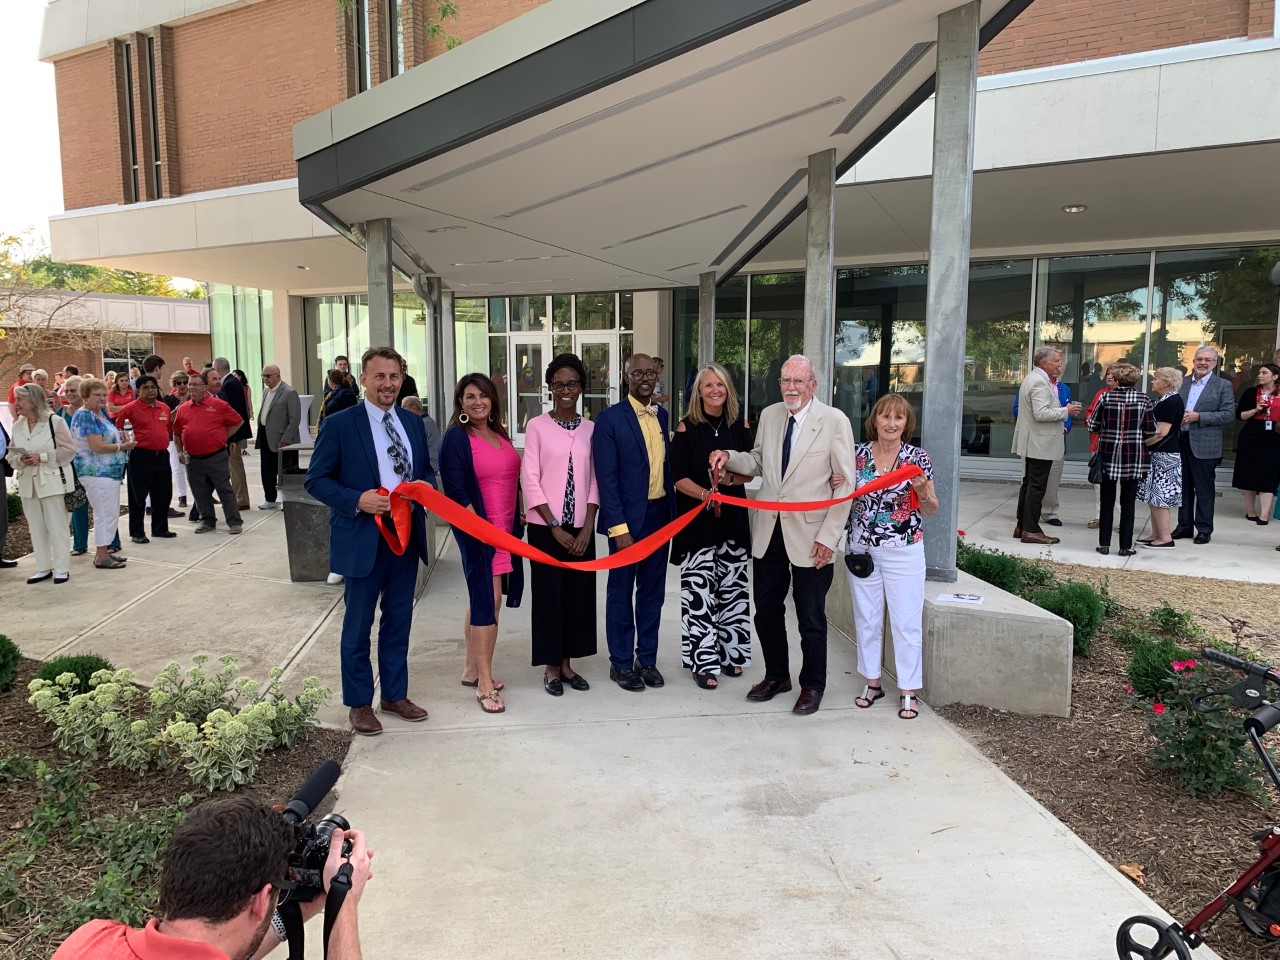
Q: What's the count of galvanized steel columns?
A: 6